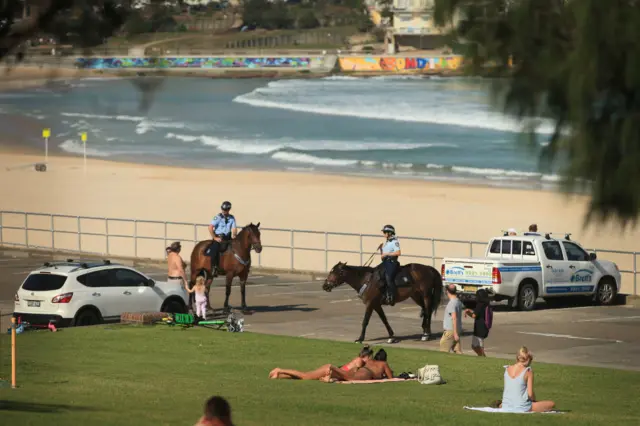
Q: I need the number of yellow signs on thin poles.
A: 2